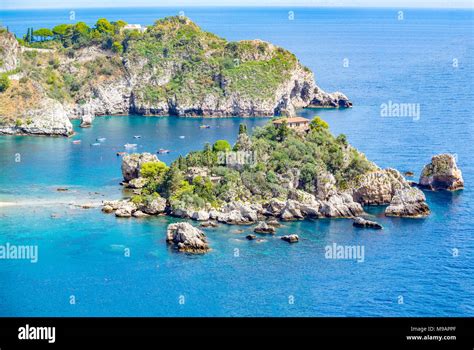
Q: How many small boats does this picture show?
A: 9